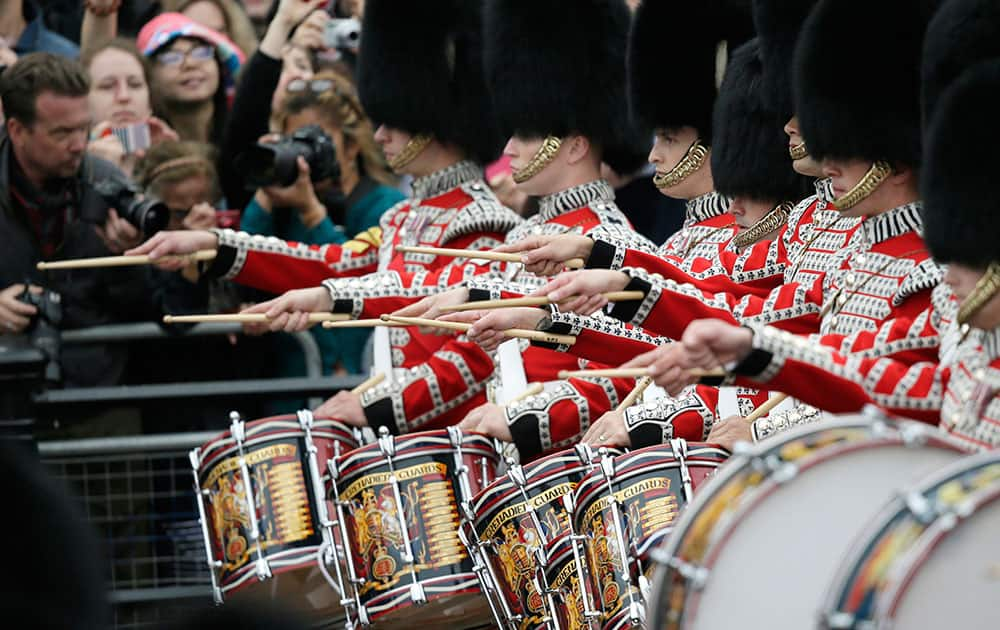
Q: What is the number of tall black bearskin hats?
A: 8